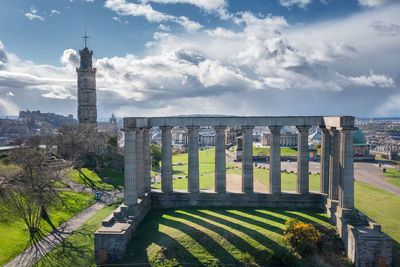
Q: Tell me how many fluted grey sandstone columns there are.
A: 12